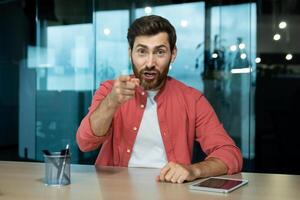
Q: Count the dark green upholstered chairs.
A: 0